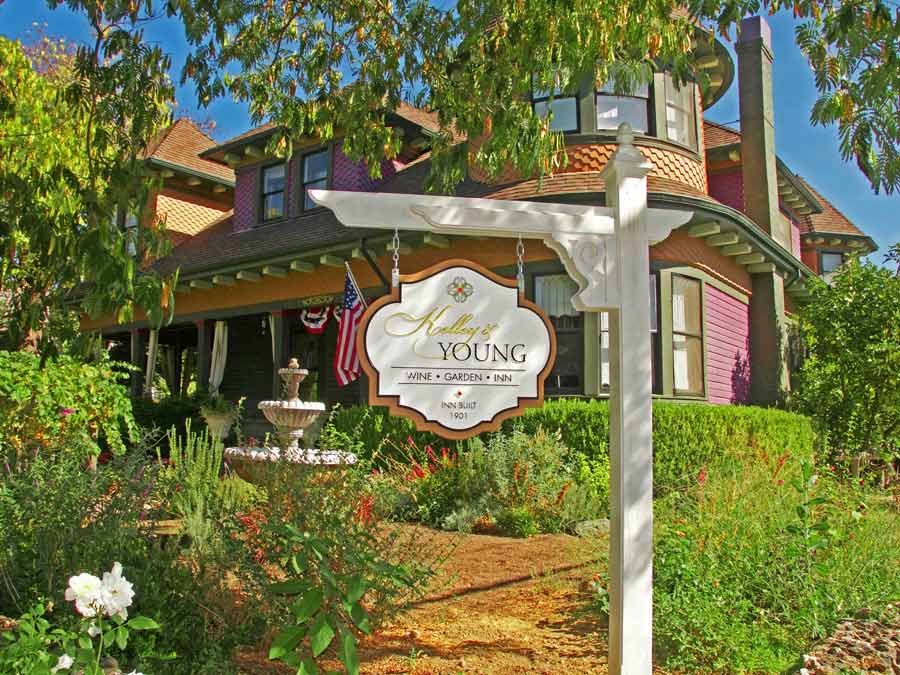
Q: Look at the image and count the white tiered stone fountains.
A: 1